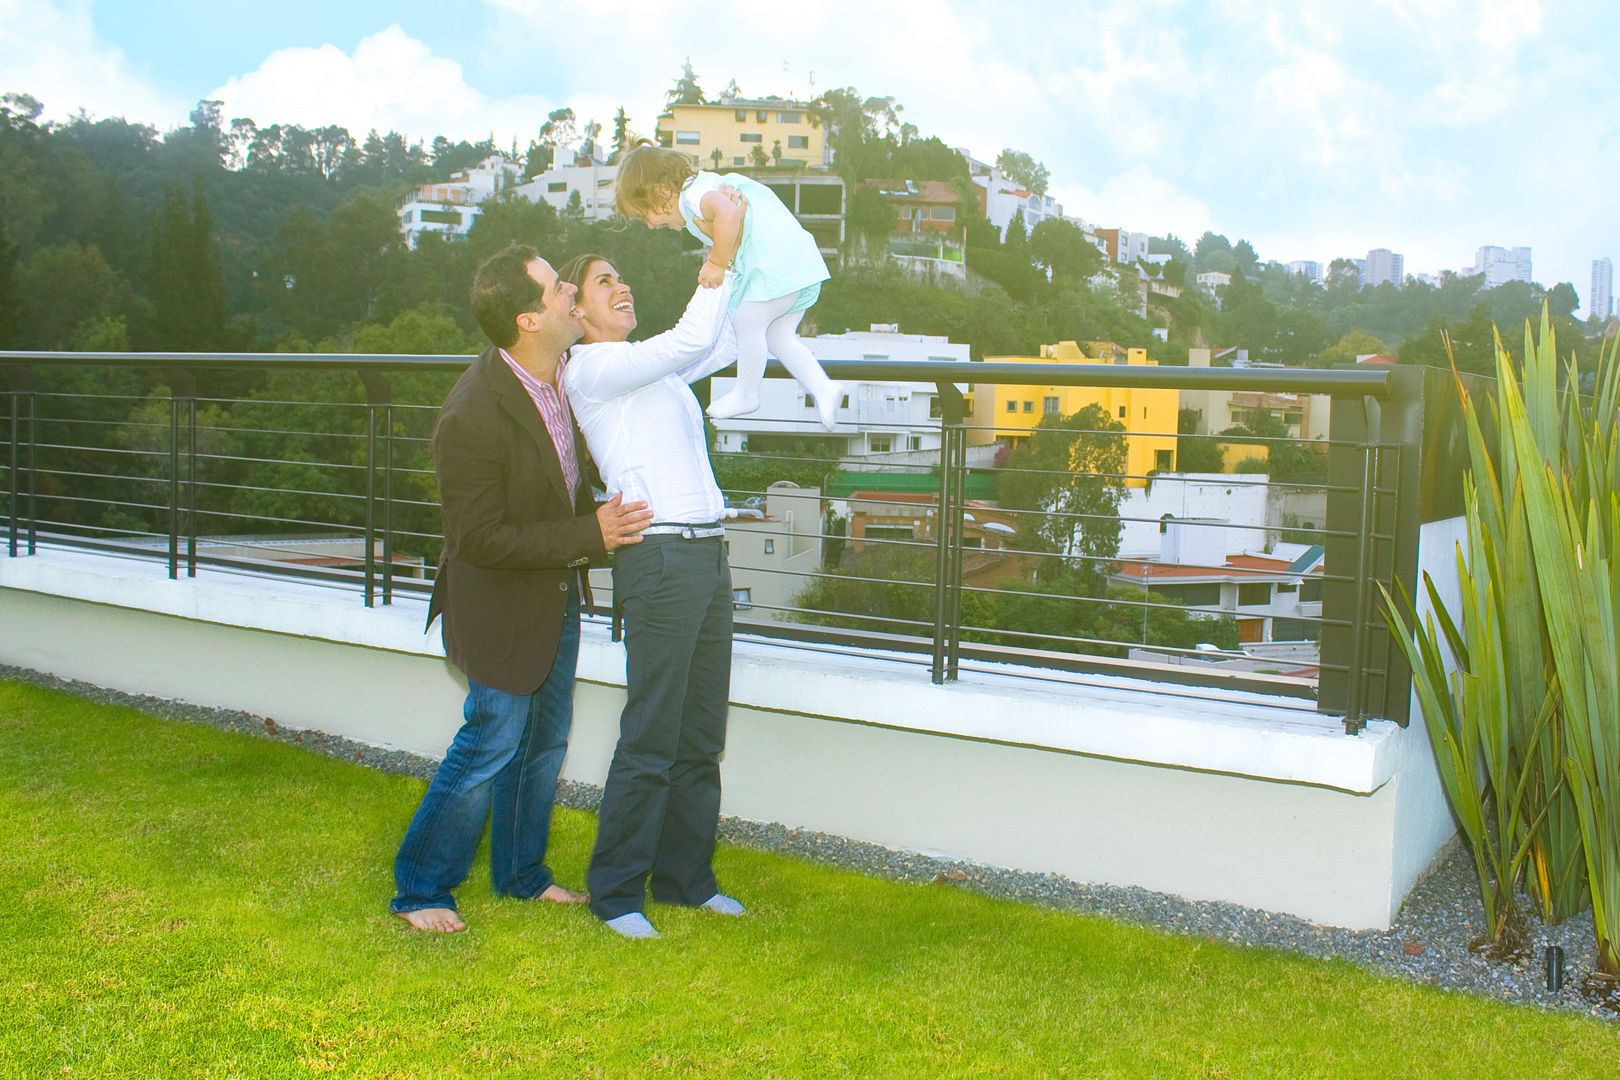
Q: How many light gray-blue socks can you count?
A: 2